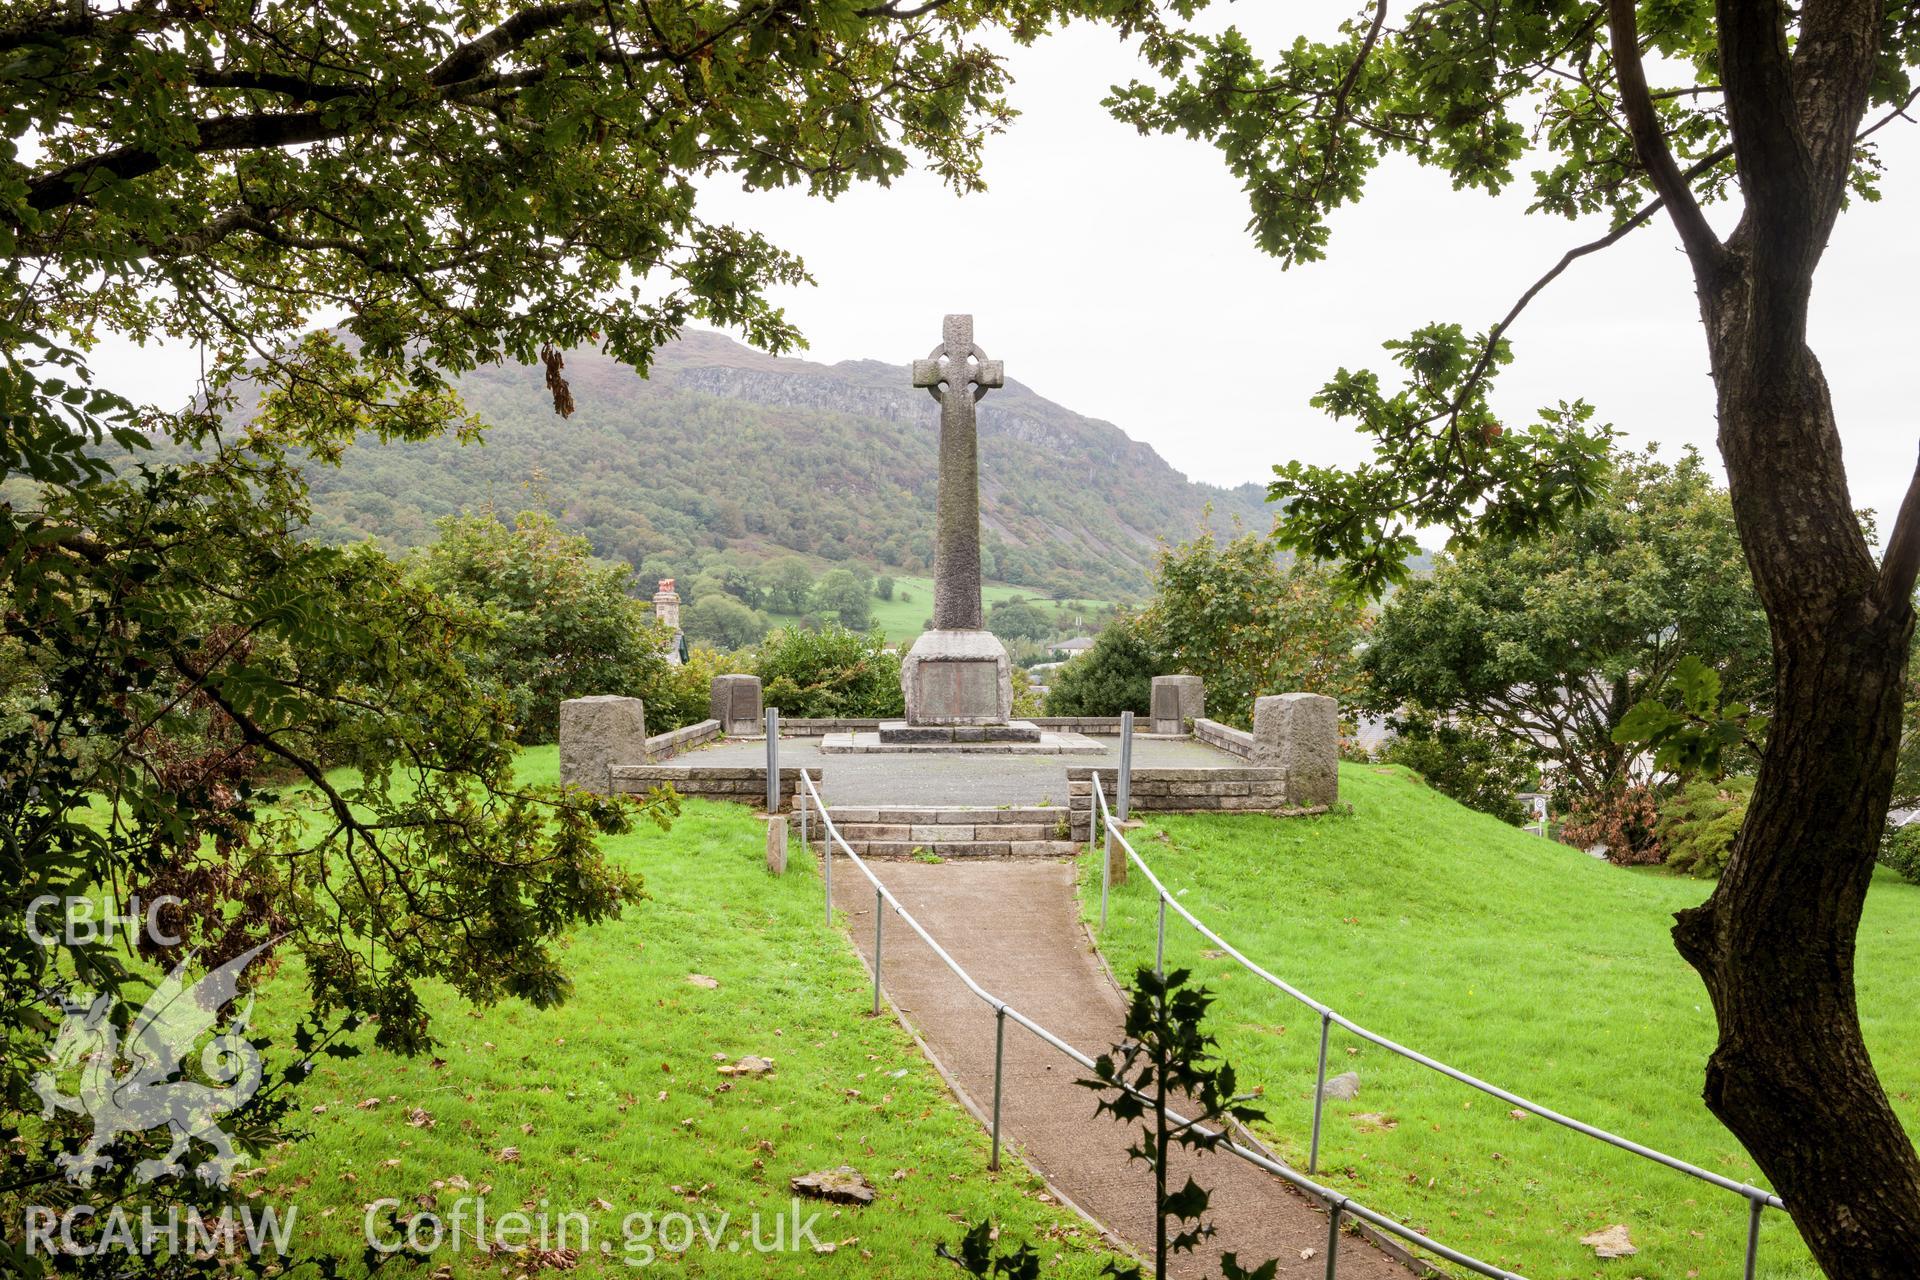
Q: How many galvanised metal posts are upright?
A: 12